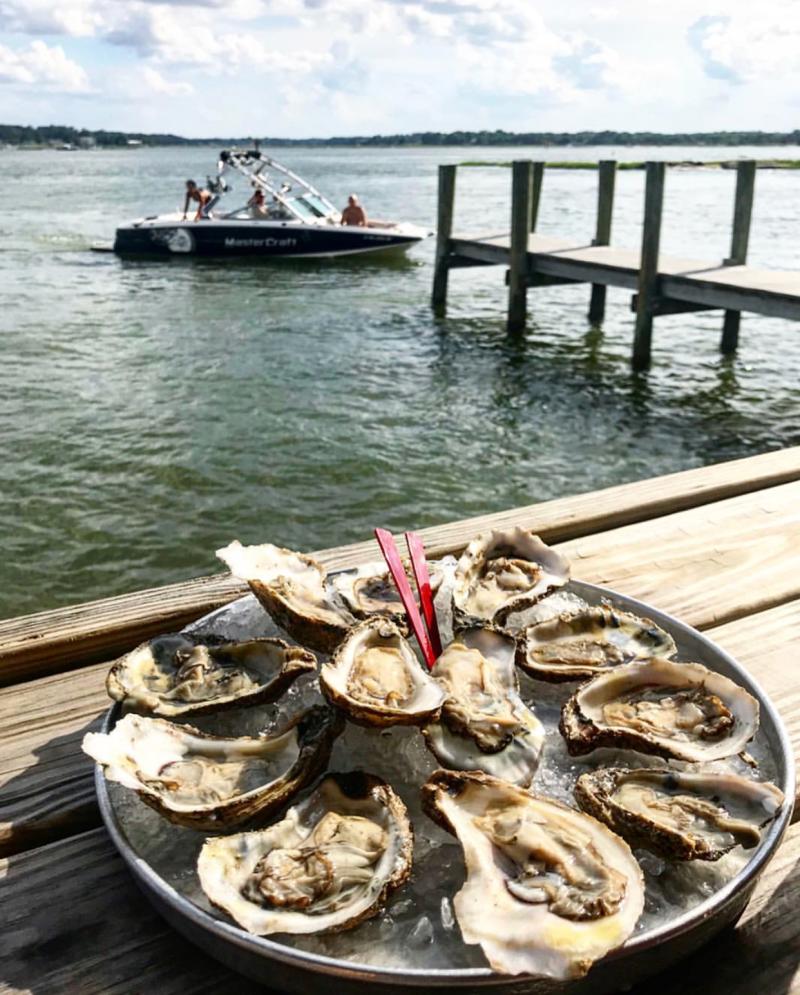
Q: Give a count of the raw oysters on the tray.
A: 12